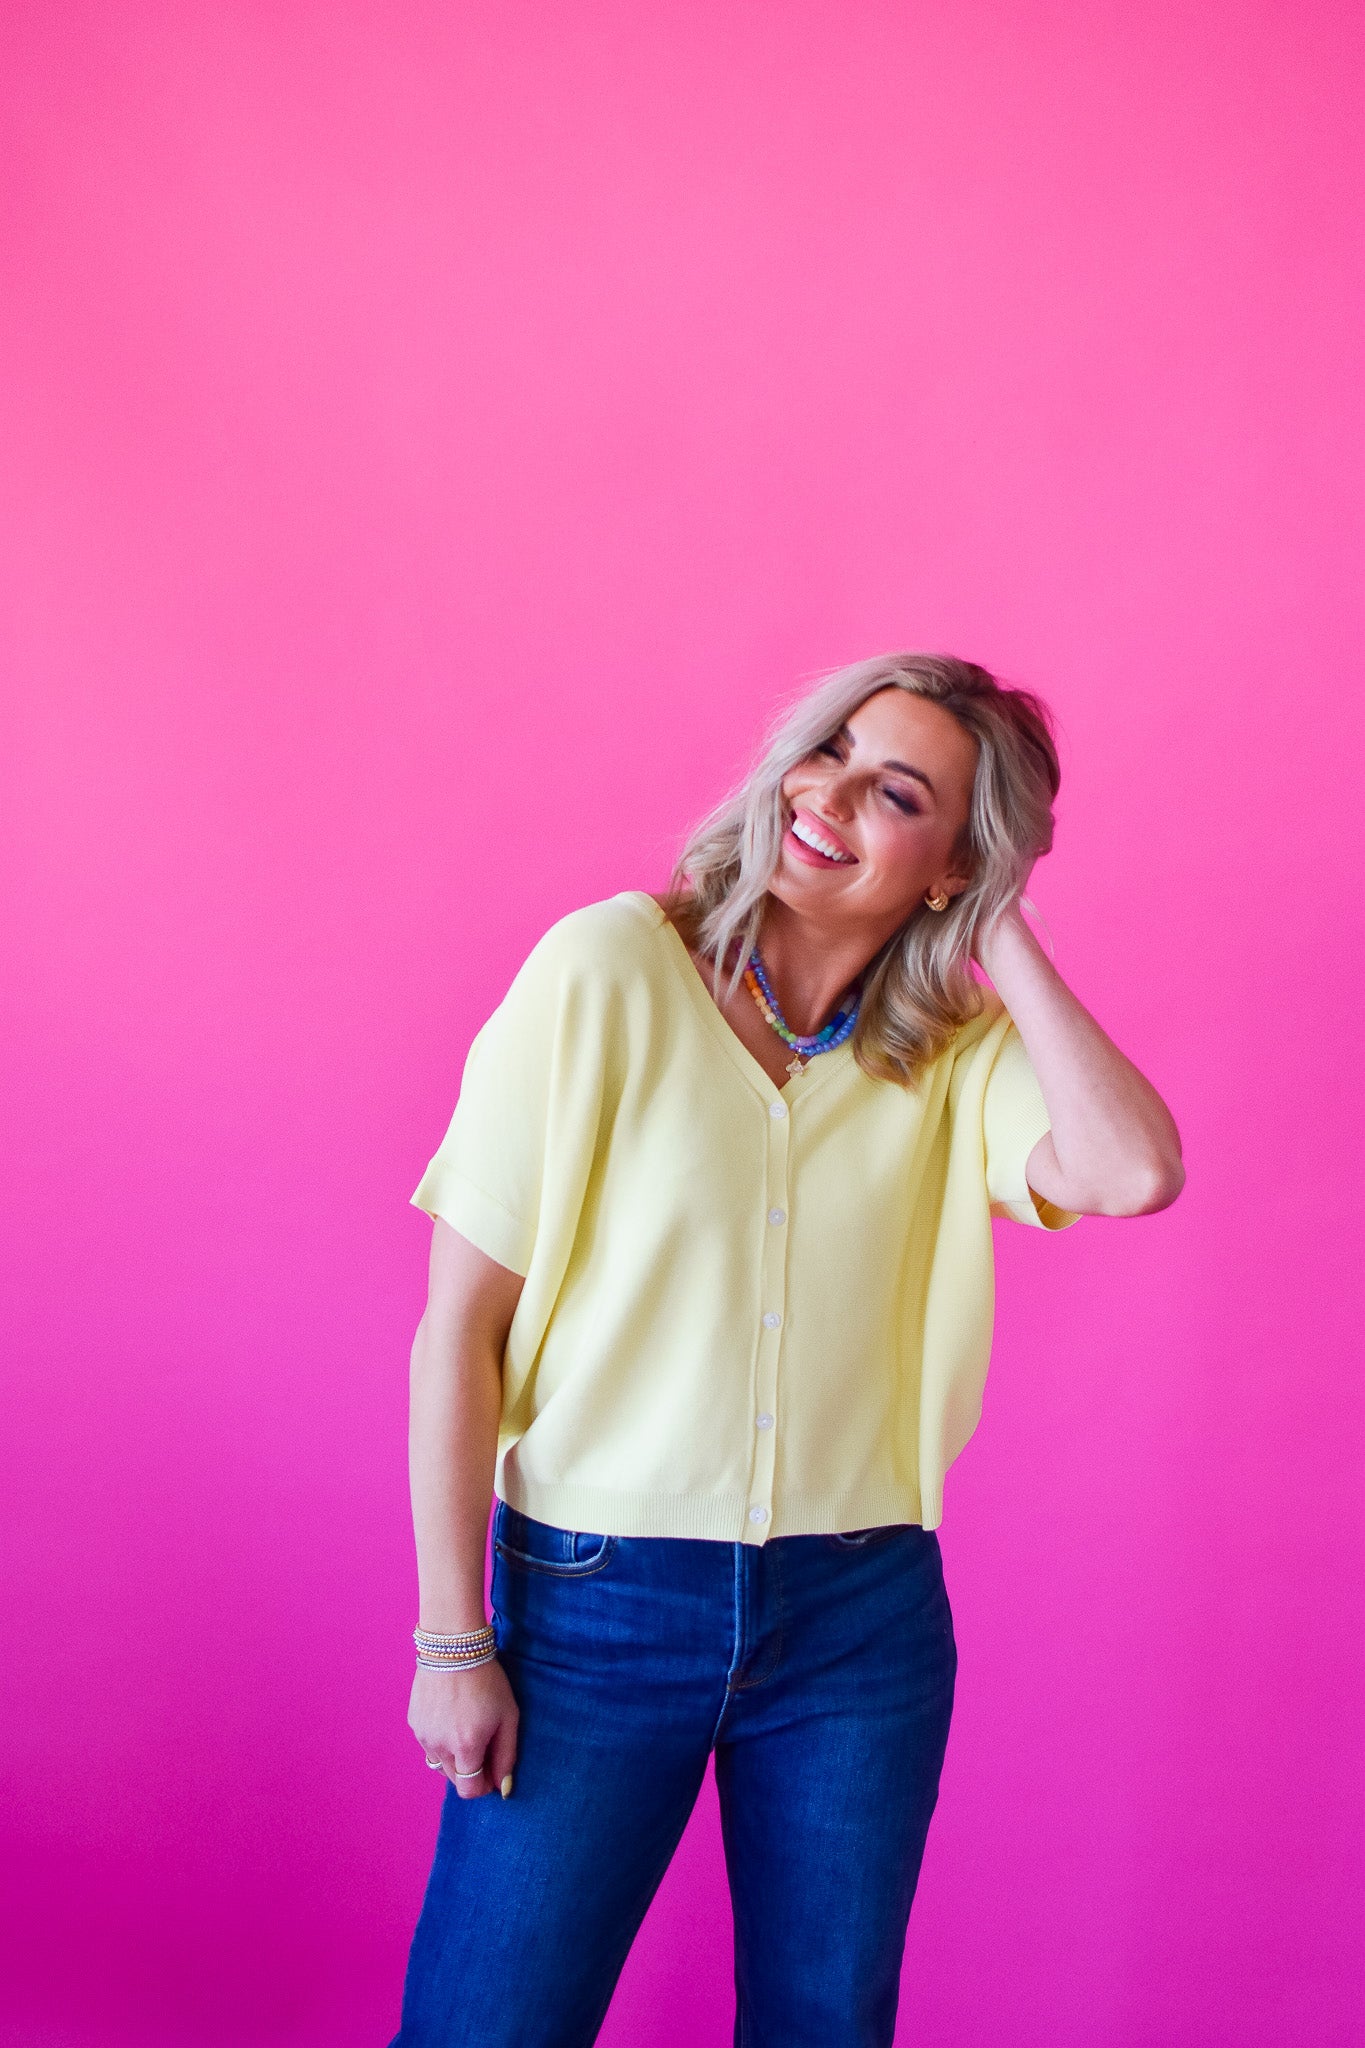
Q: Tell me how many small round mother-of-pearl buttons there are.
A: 5